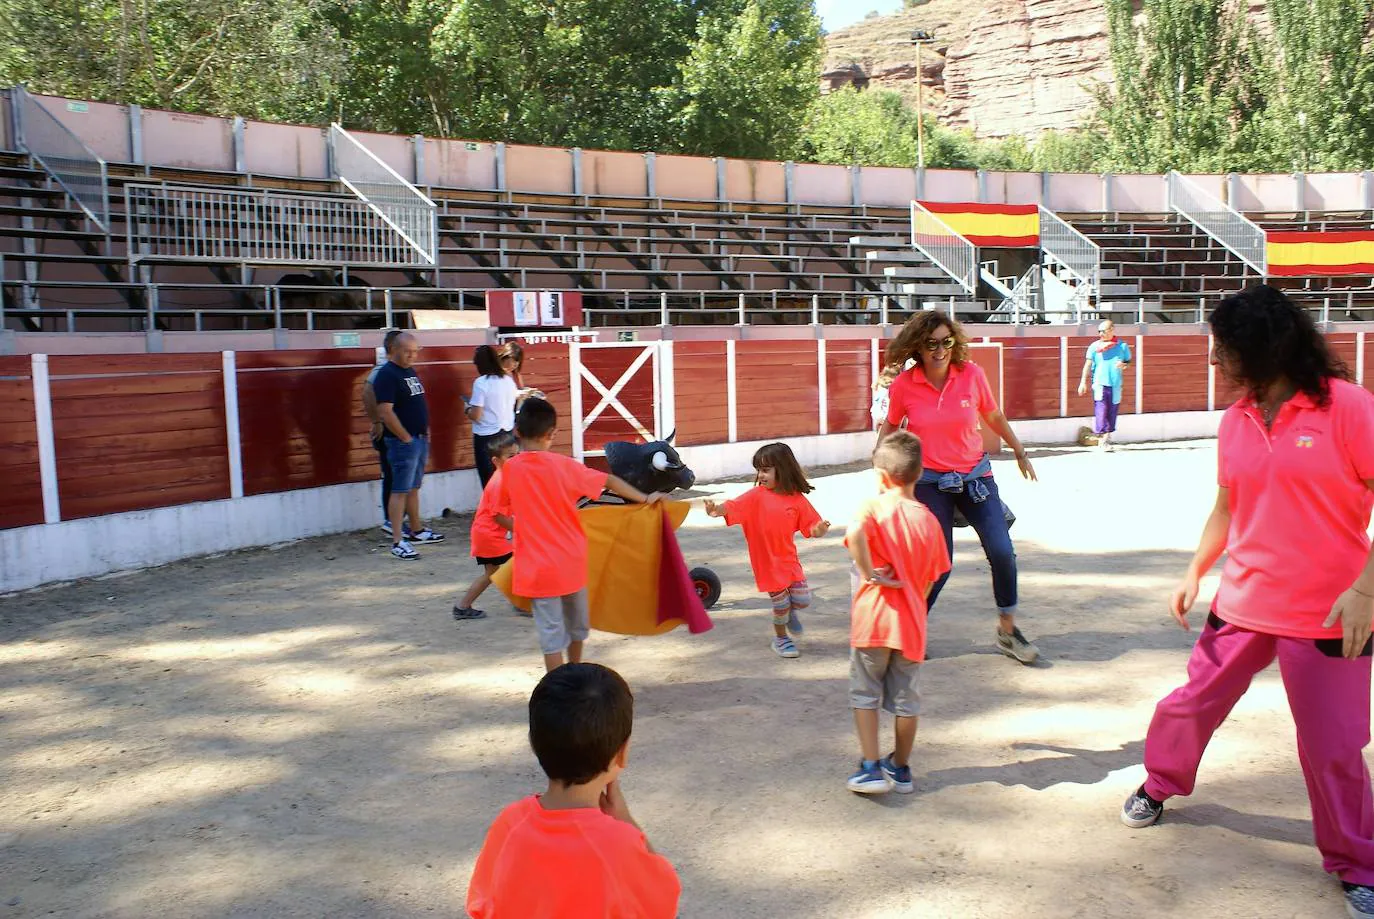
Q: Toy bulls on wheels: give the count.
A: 1